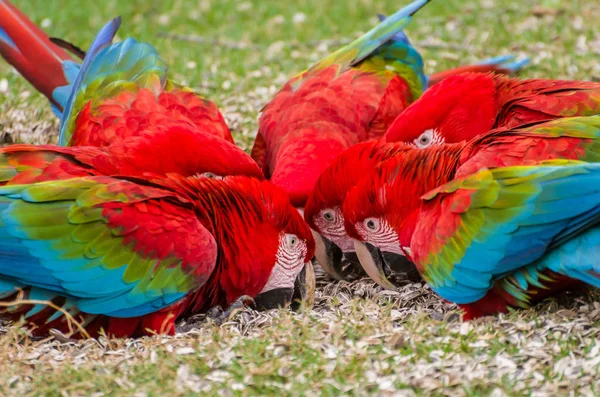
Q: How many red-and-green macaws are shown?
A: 7